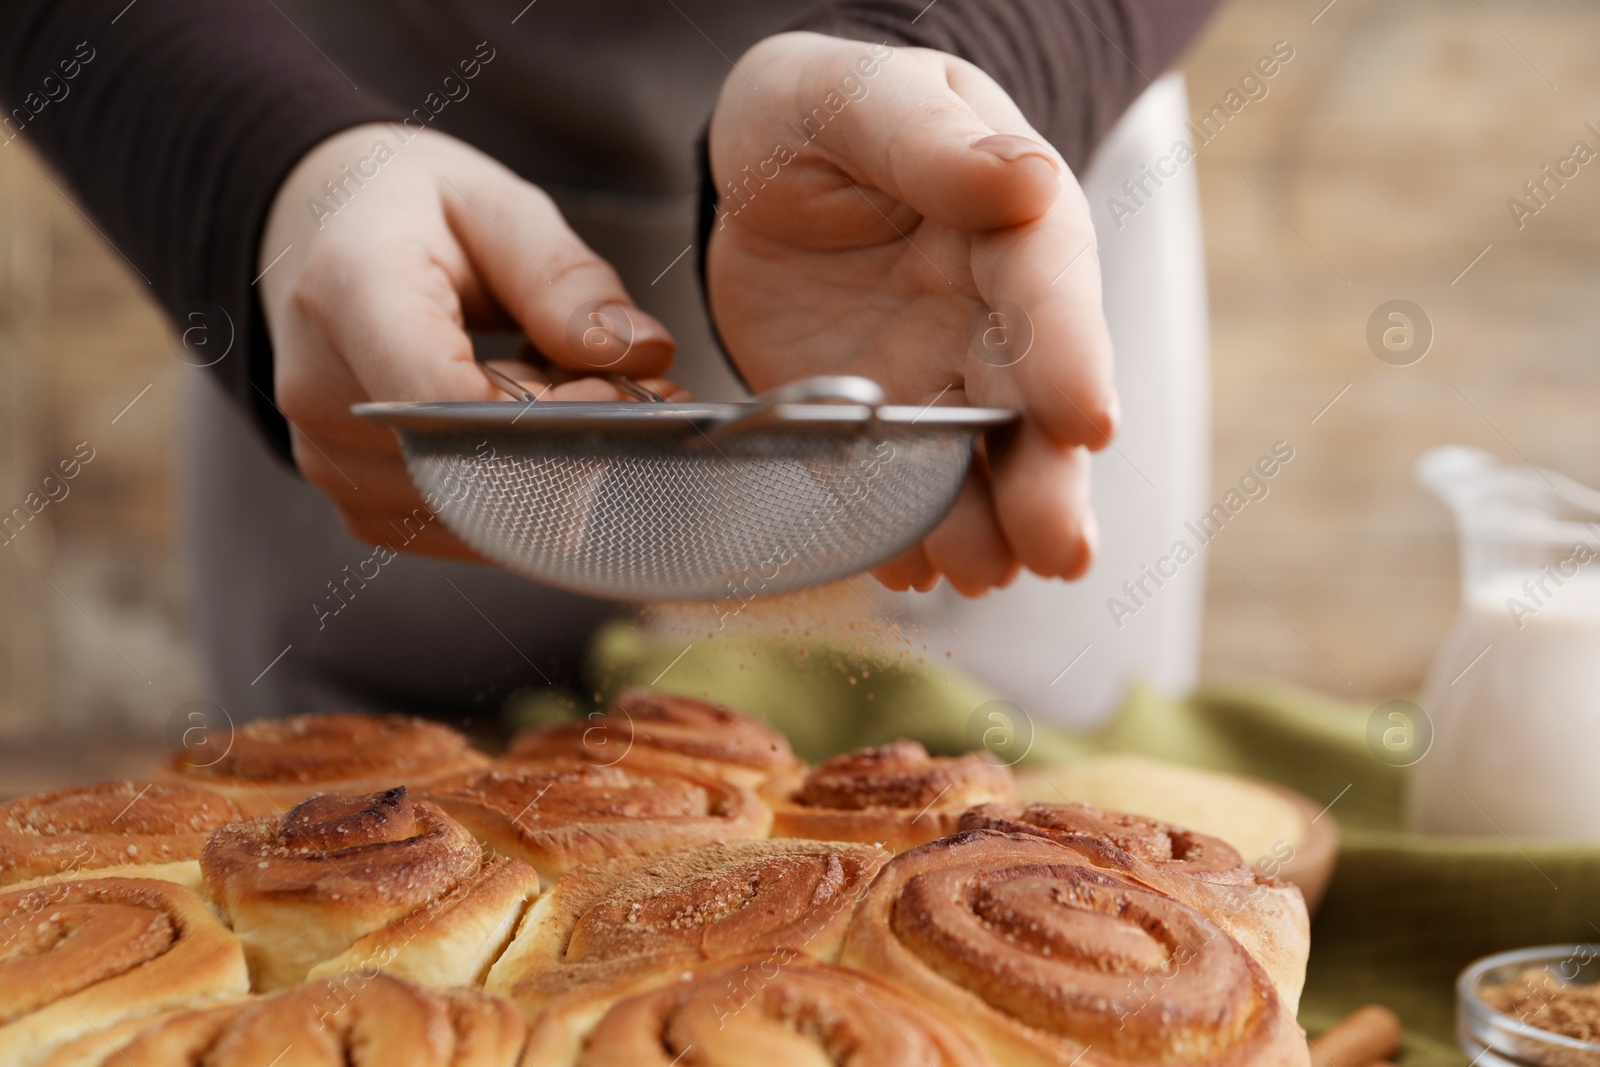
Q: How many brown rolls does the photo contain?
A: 12